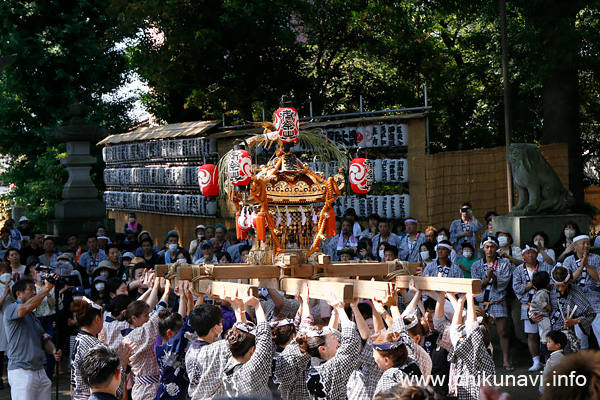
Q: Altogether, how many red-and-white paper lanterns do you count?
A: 4